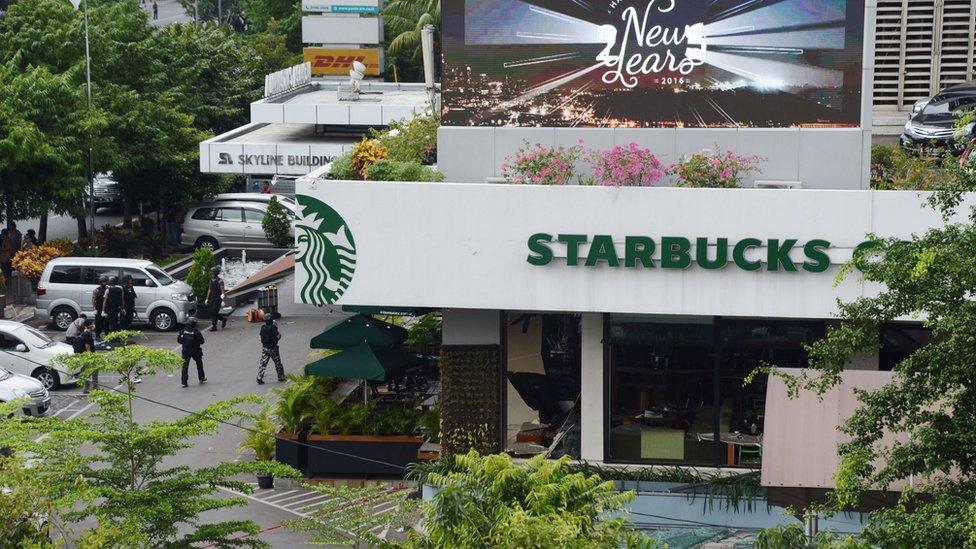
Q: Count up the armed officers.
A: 6